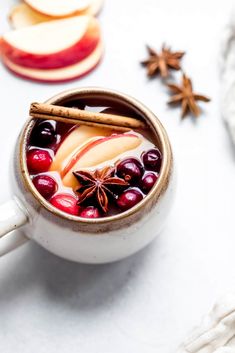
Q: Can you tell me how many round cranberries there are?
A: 9